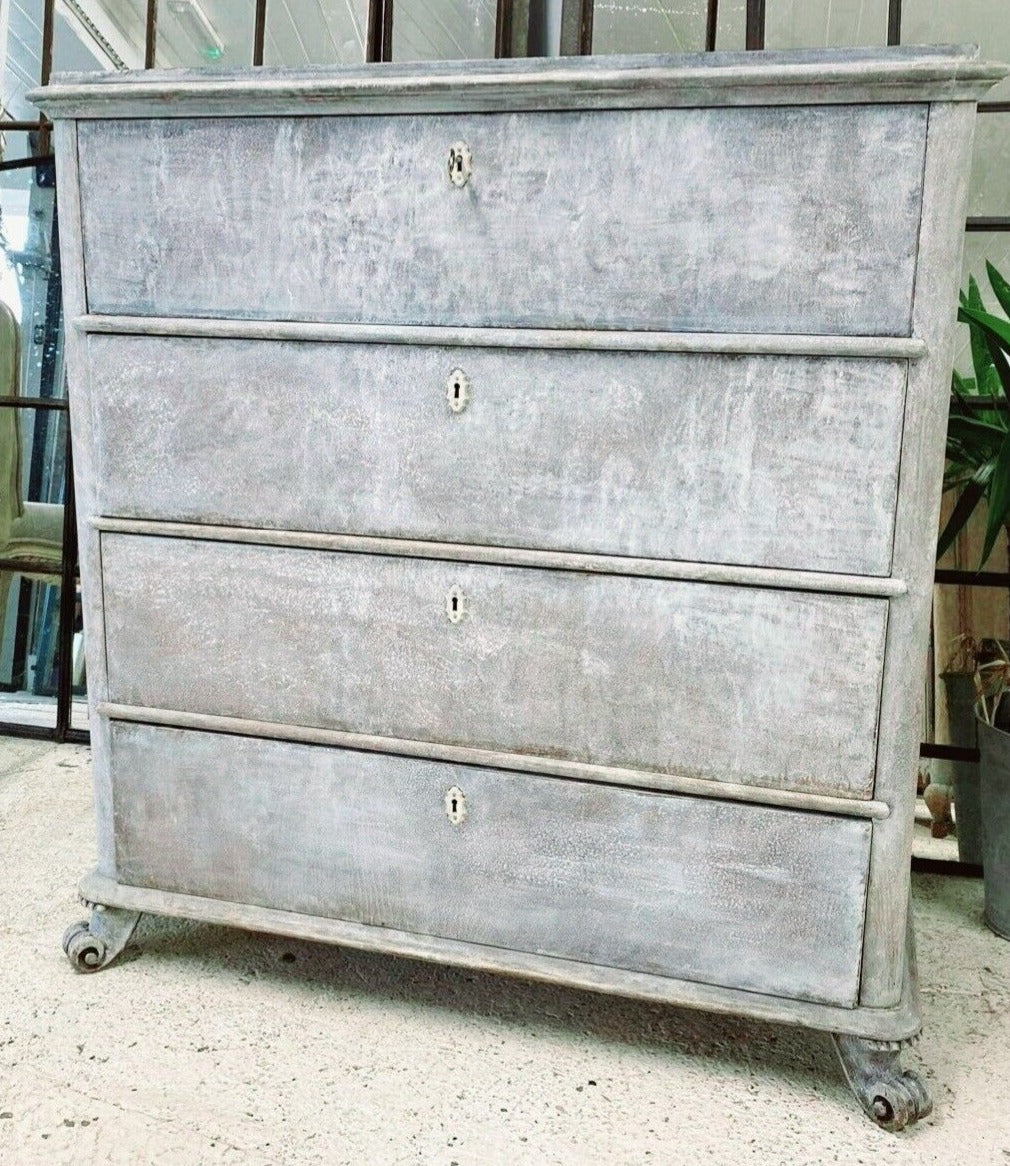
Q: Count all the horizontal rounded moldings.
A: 3